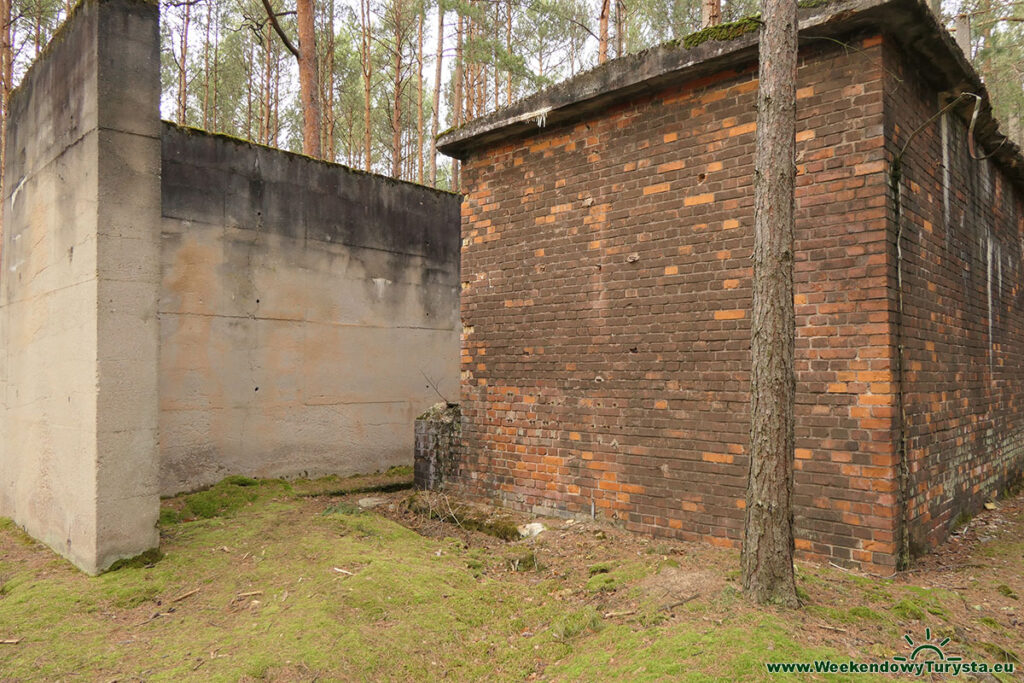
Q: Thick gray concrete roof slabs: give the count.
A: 1